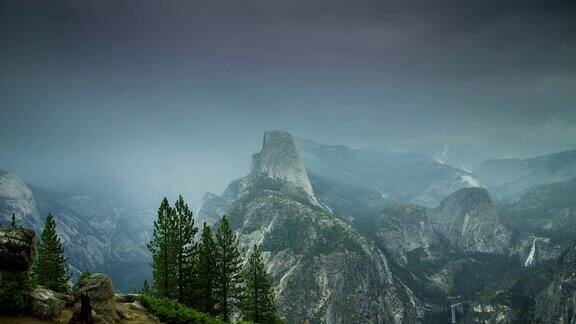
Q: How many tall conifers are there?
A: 6